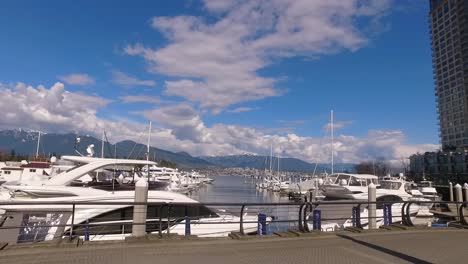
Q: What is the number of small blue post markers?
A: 6